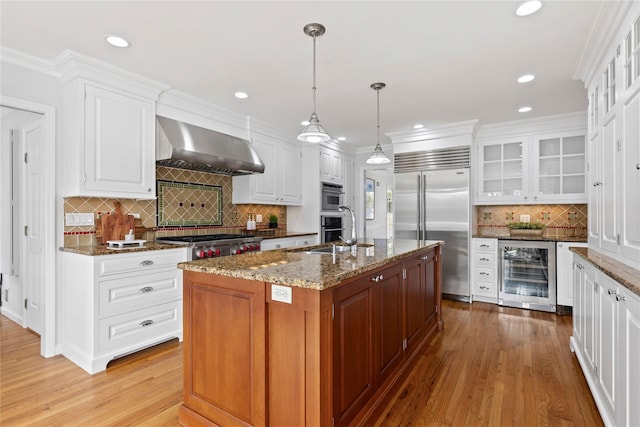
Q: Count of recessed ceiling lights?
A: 8